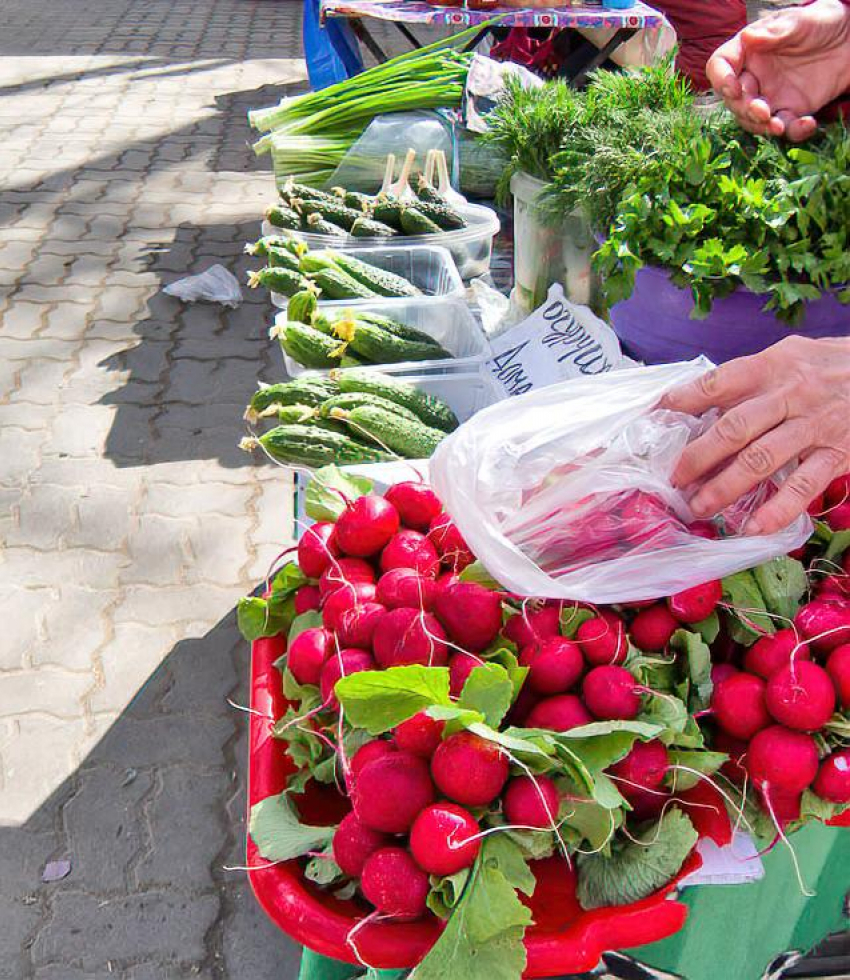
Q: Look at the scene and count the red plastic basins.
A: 1